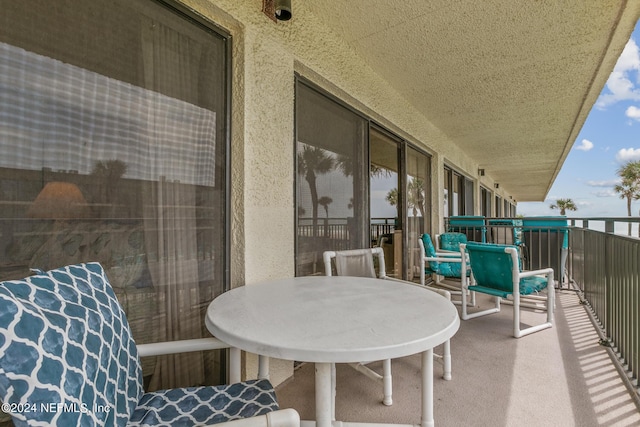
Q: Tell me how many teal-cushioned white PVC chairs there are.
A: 3